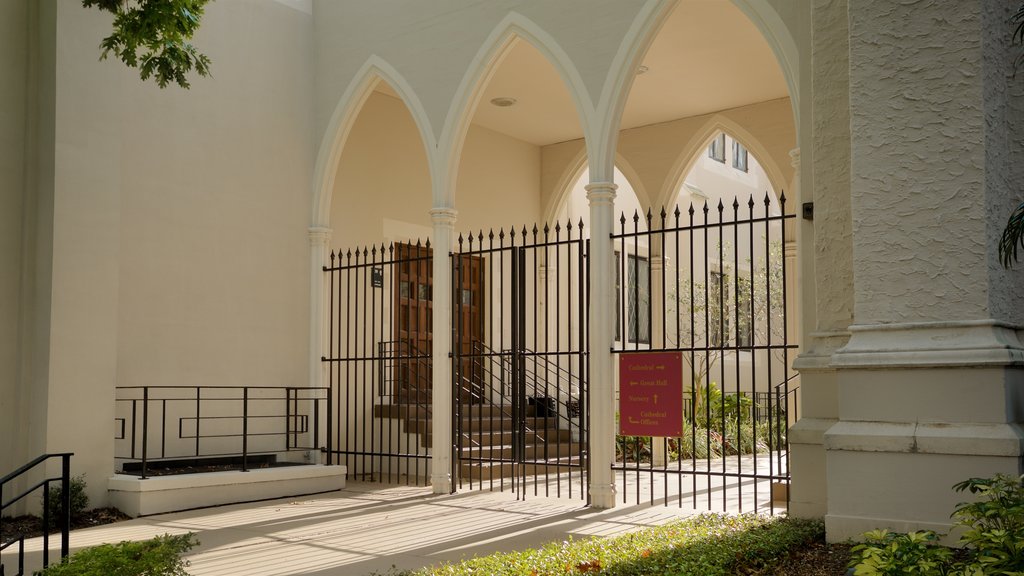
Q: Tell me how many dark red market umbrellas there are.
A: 0